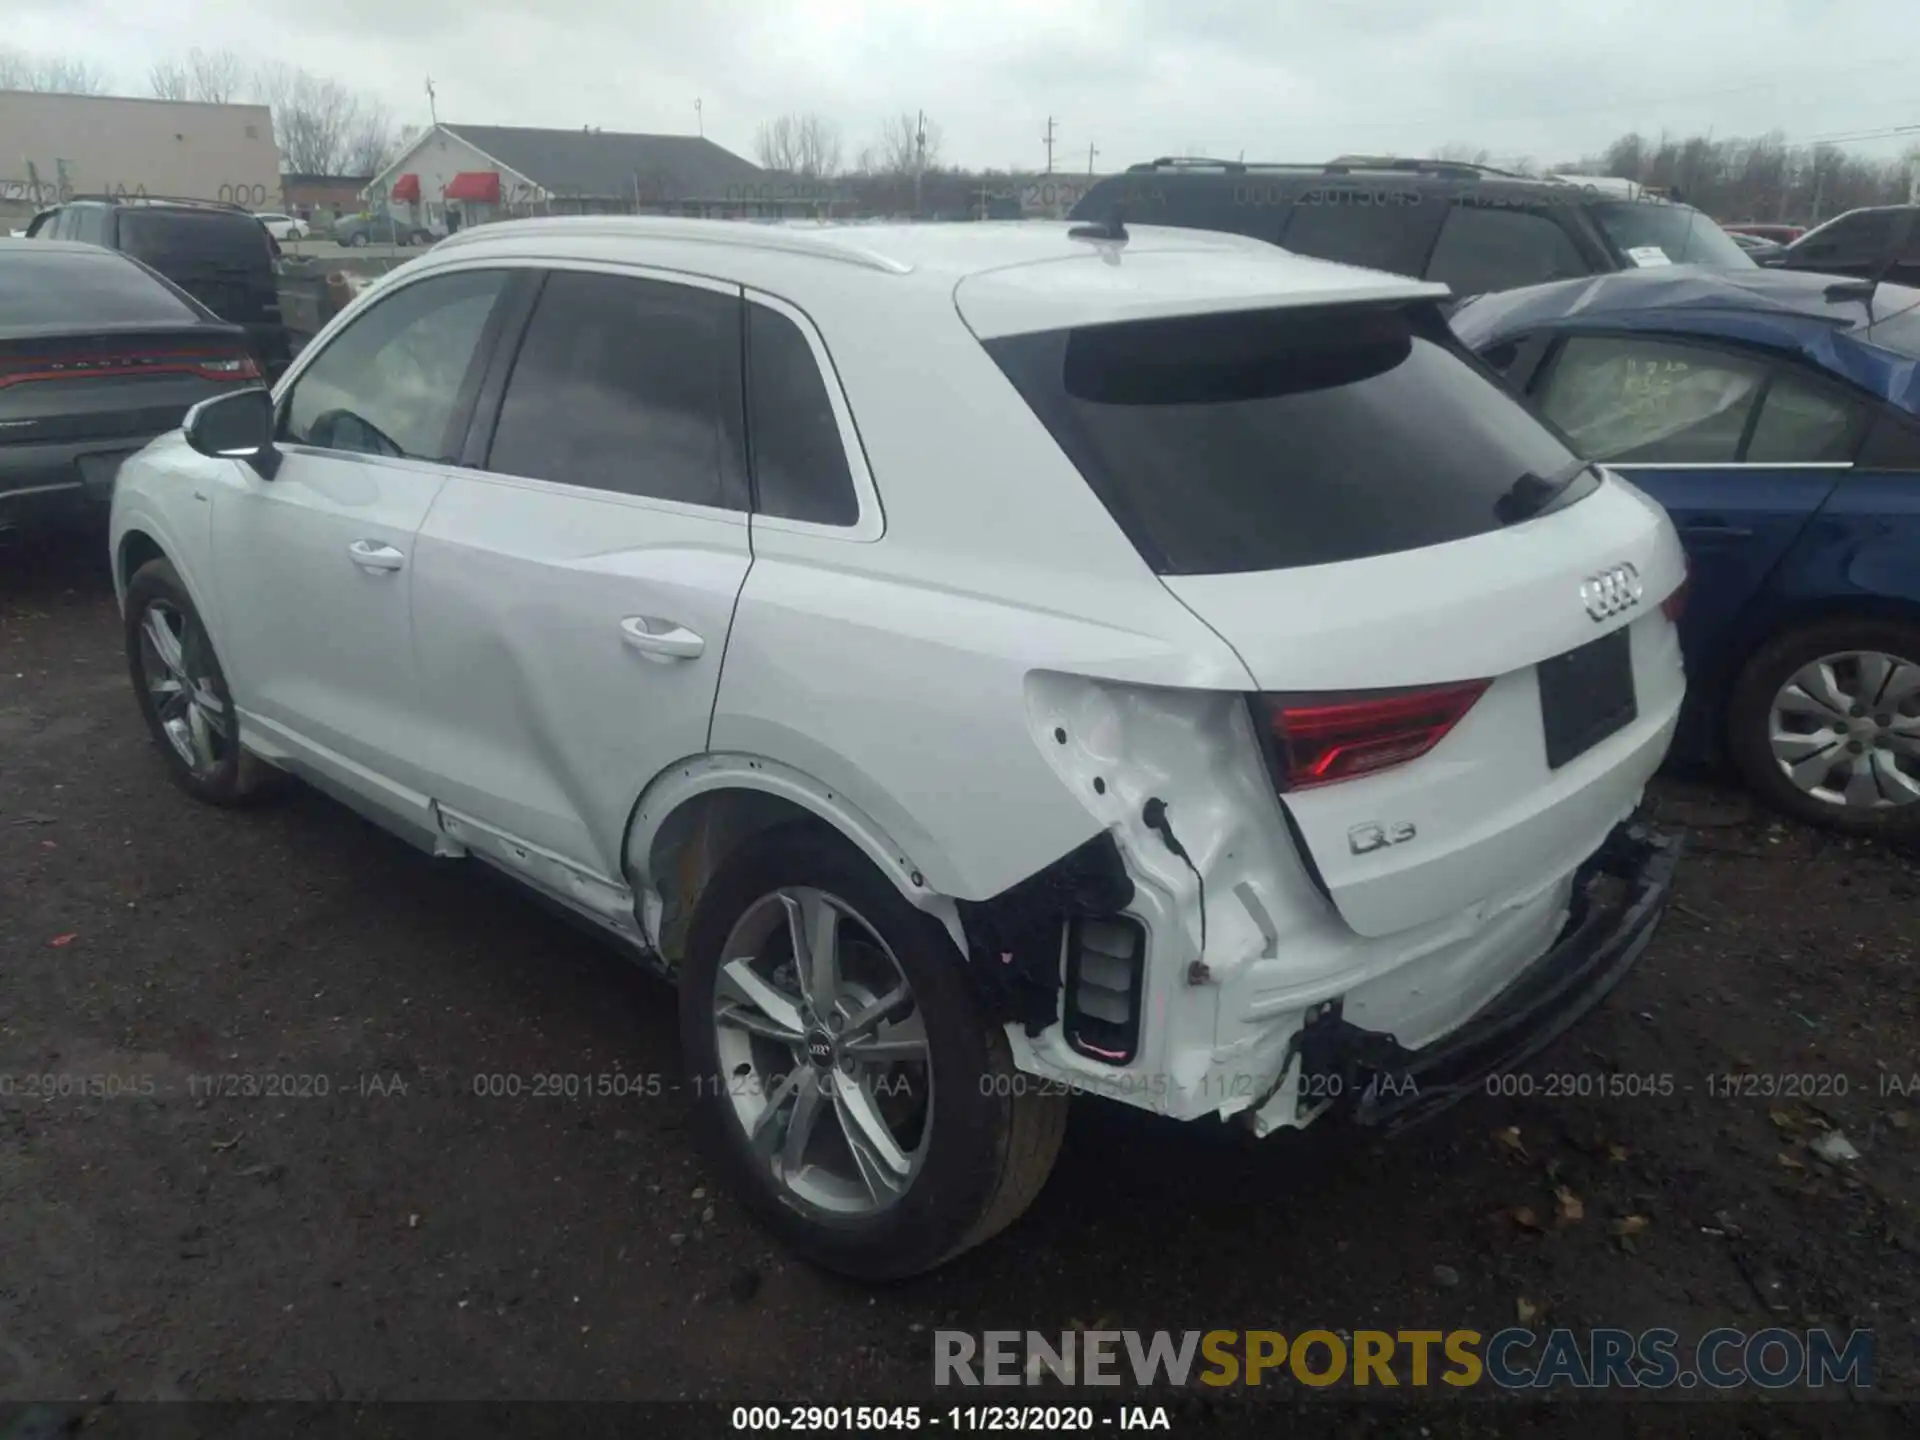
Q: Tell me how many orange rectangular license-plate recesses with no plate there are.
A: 0